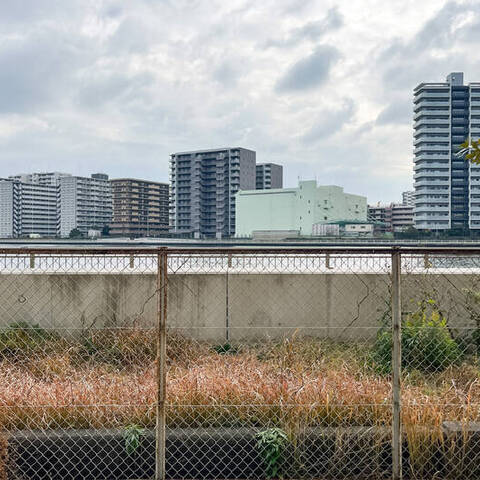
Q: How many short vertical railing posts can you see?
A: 5